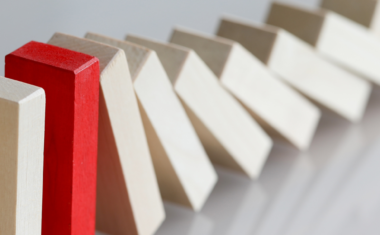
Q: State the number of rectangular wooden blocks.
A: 9